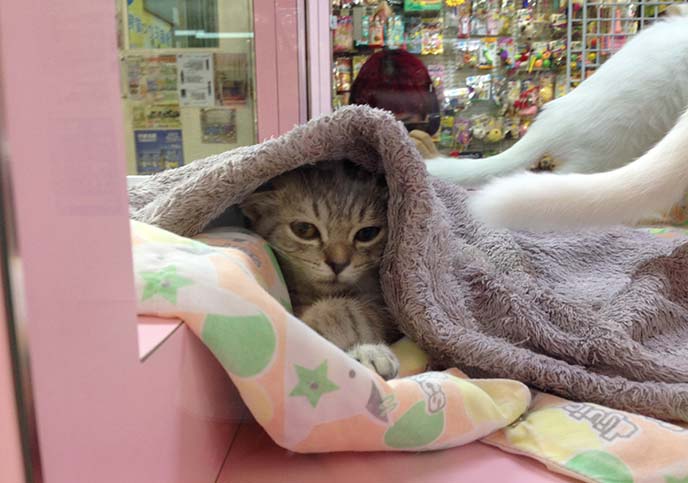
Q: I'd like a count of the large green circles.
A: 3